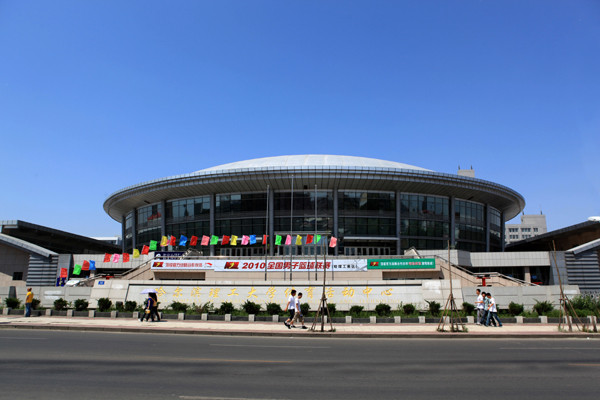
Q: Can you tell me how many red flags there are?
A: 10